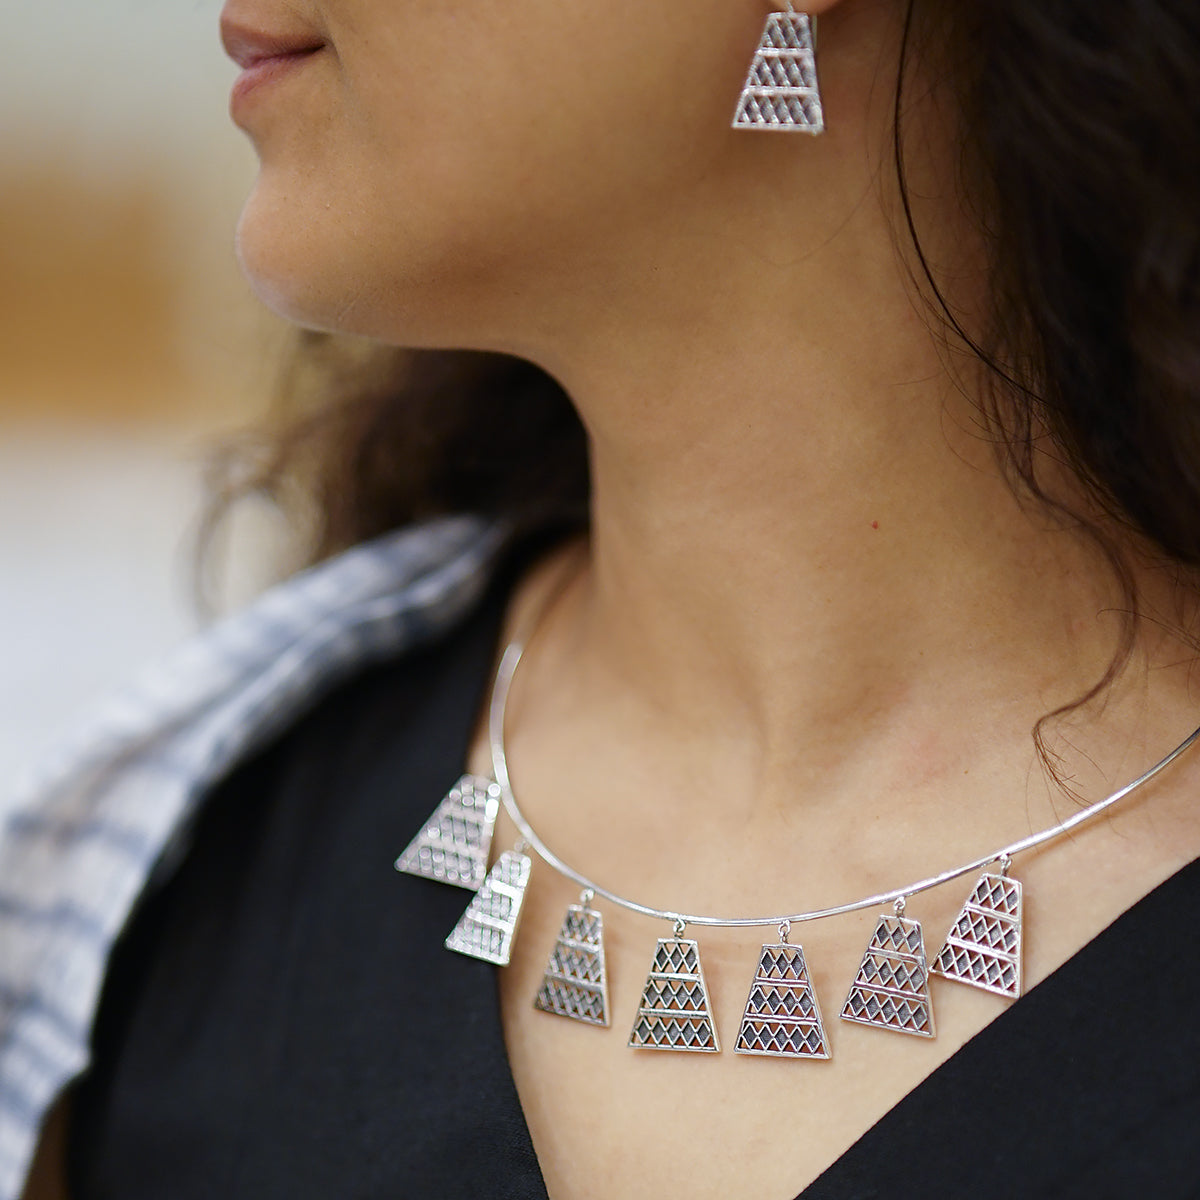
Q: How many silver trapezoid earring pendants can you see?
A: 1